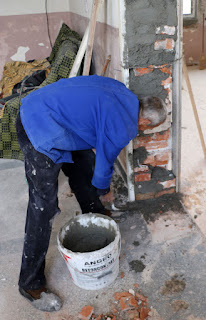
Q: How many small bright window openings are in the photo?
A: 1